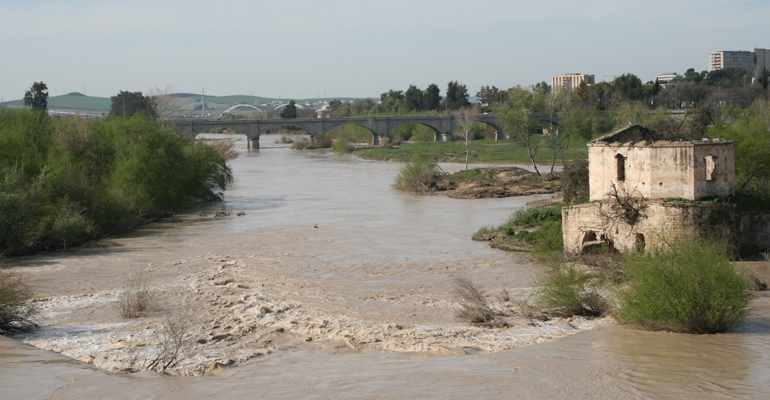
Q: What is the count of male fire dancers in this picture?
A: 0